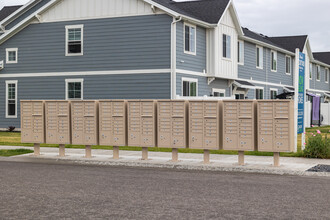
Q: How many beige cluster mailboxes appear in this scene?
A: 9